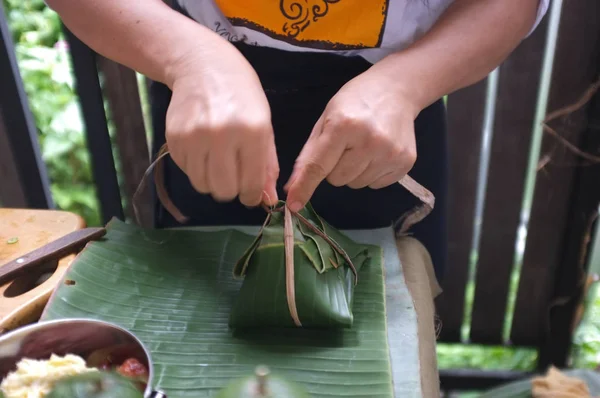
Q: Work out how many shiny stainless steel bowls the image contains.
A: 1